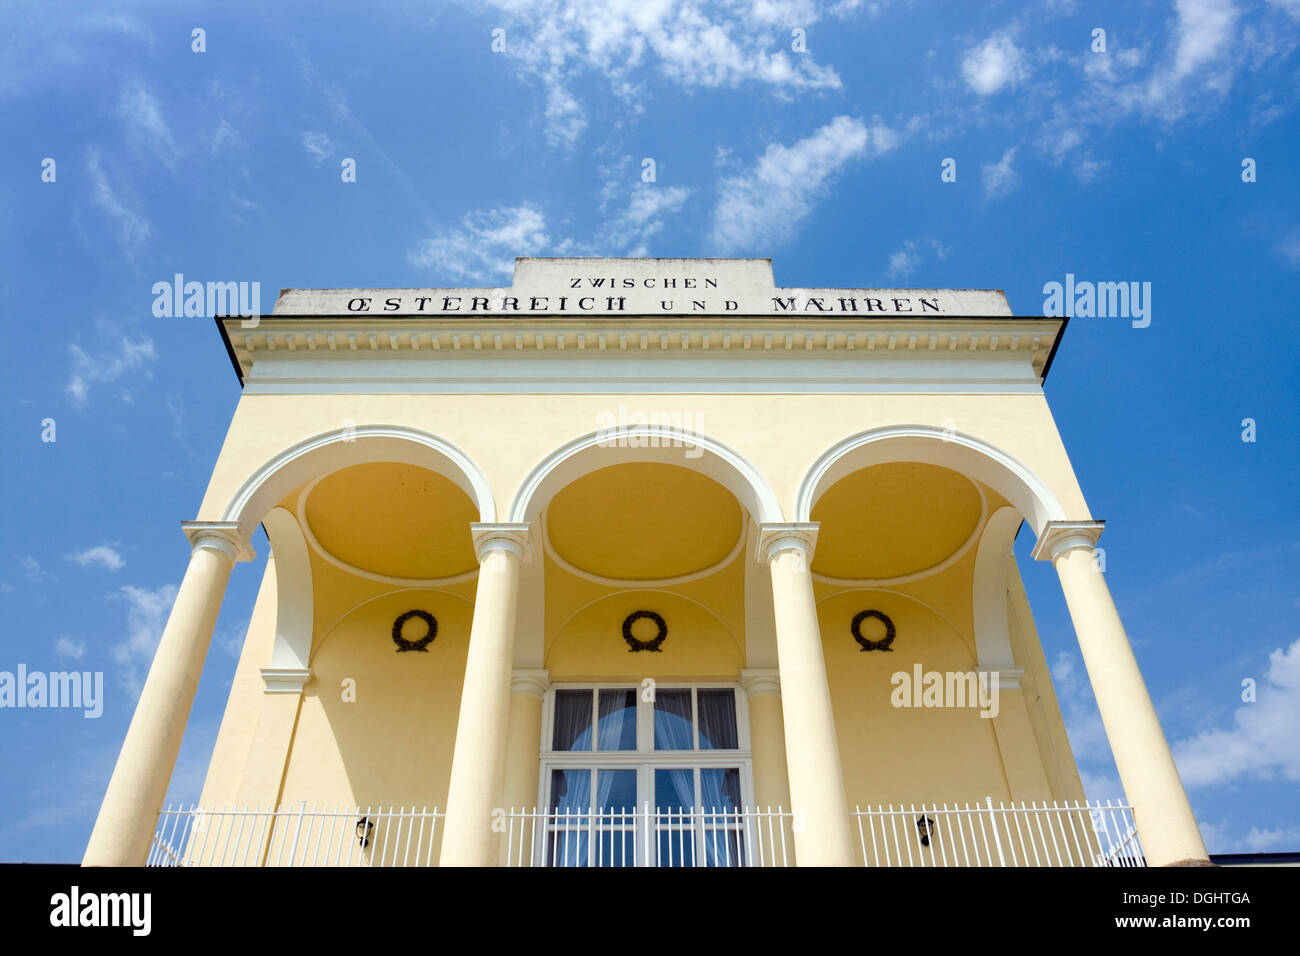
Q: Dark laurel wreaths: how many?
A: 3